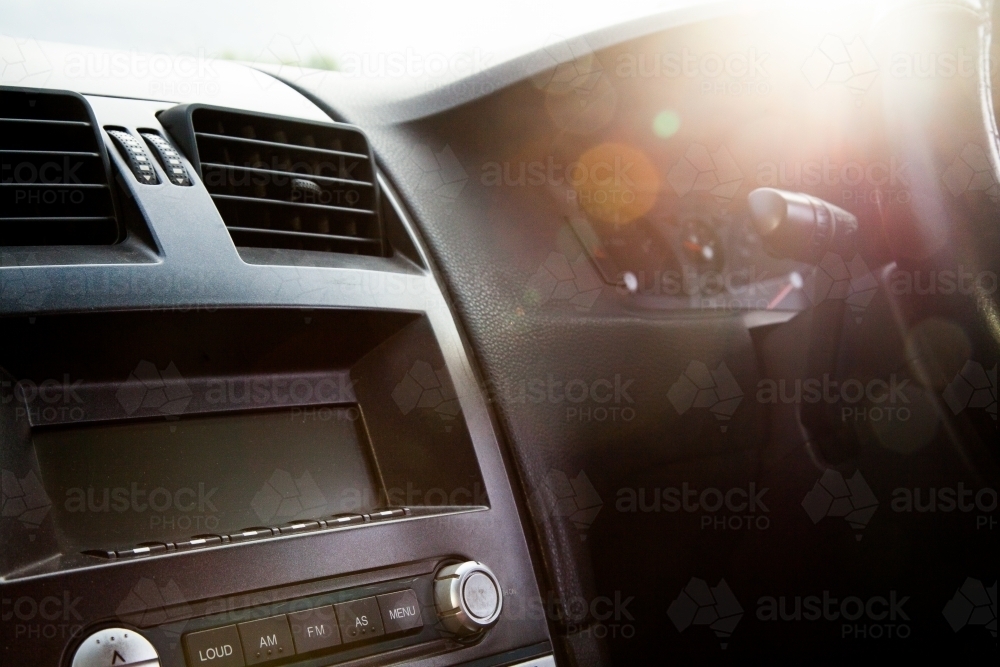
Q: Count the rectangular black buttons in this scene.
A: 5